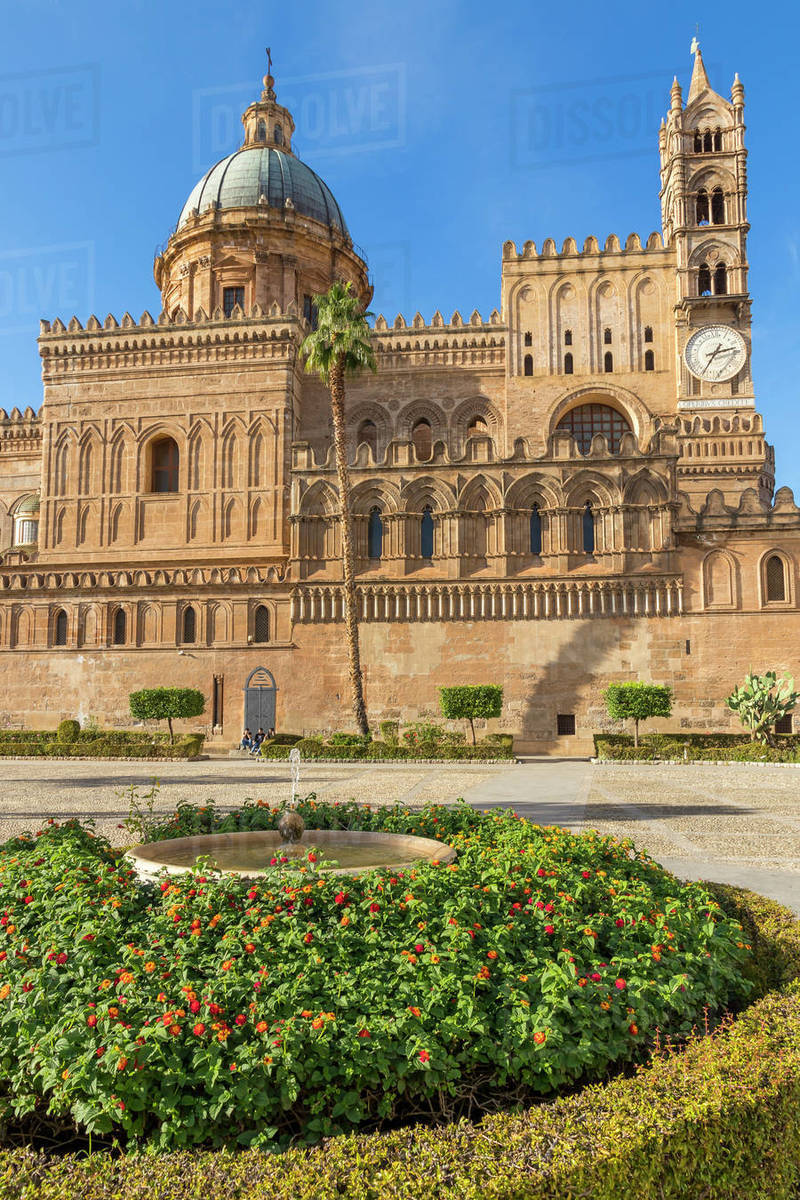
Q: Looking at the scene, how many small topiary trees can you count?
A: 3